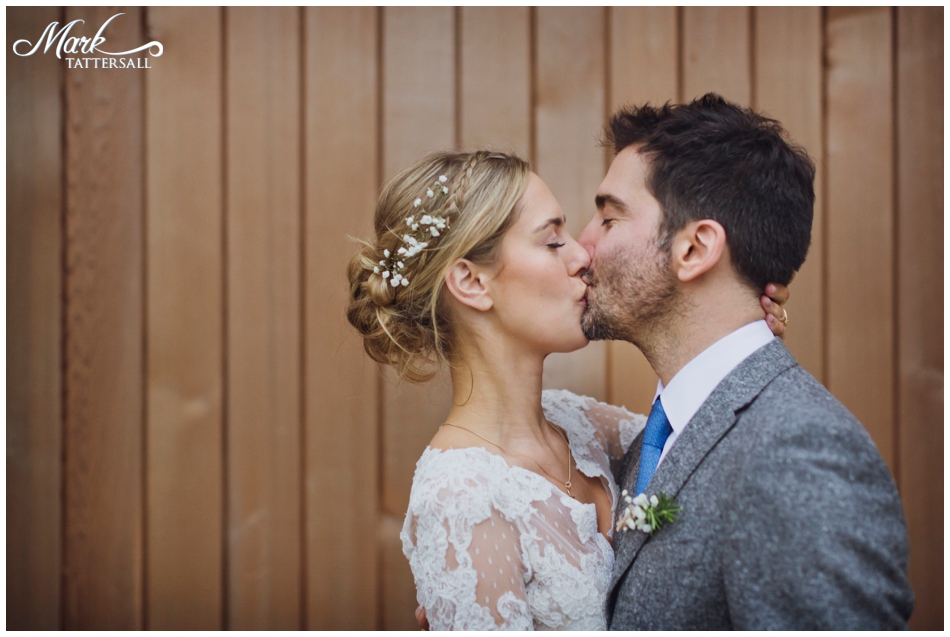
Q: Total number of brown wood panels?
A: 13